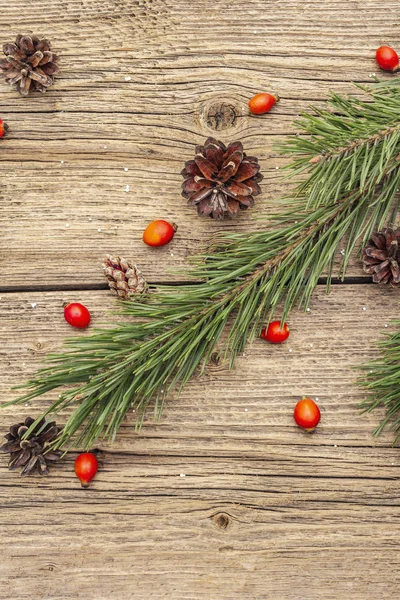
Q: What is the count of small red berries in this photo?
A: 8